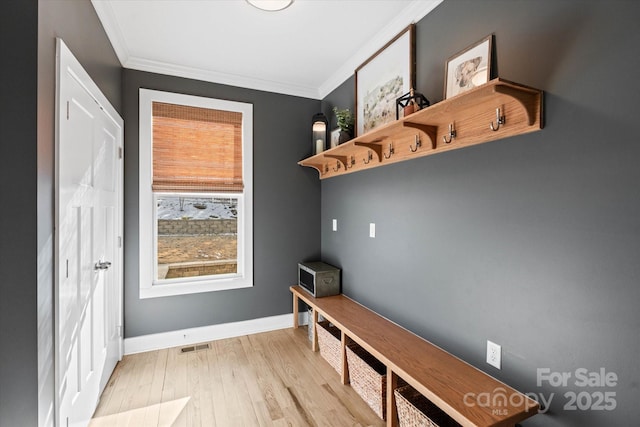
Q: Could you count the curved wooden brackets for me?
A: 5